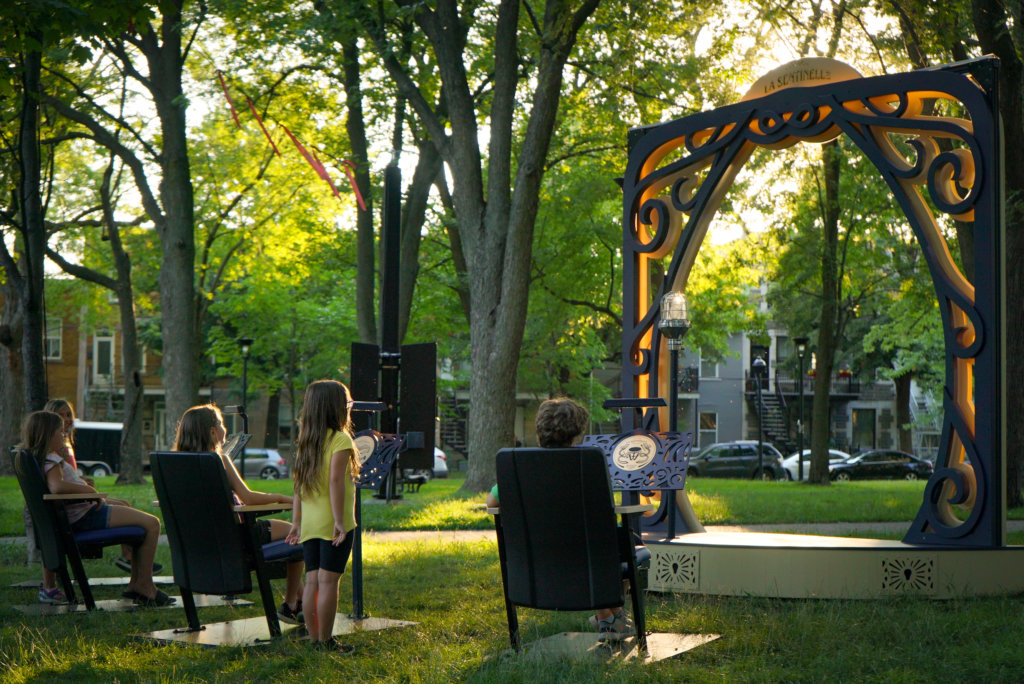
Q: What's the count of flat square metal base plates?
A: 4